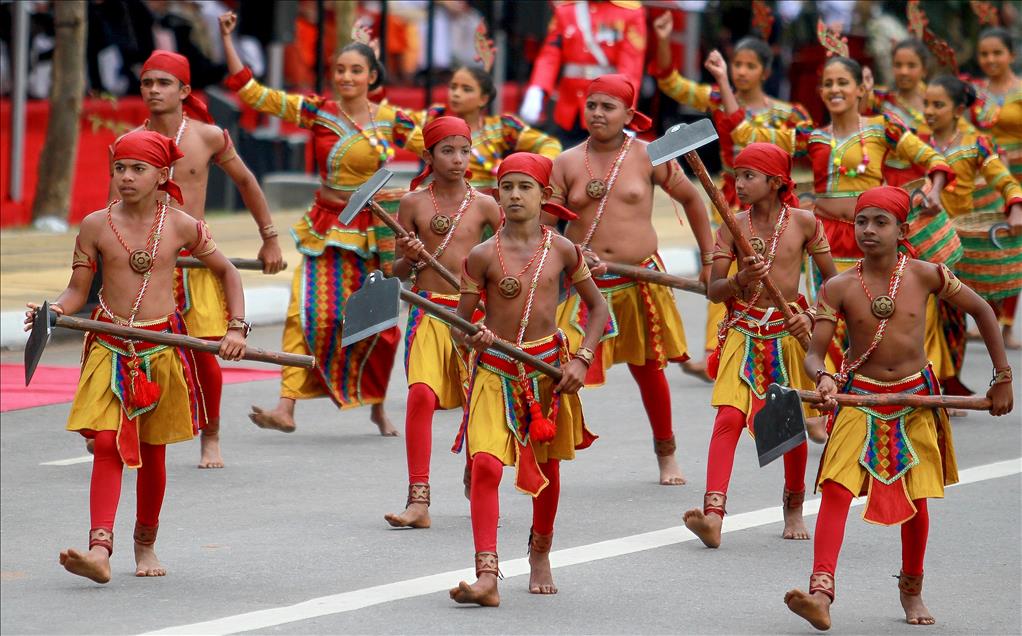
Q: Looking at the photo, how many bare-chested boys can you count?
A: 7